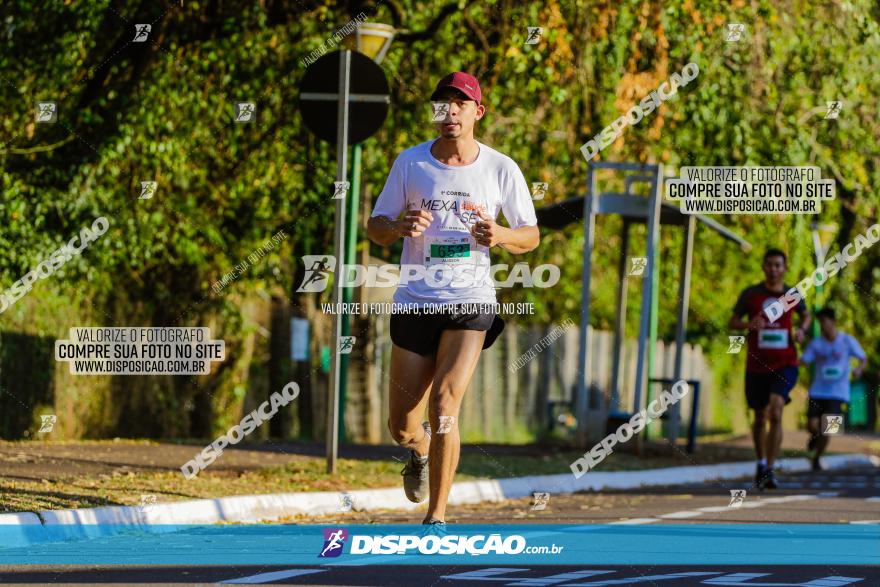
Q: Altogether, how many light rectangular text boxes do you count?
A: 2